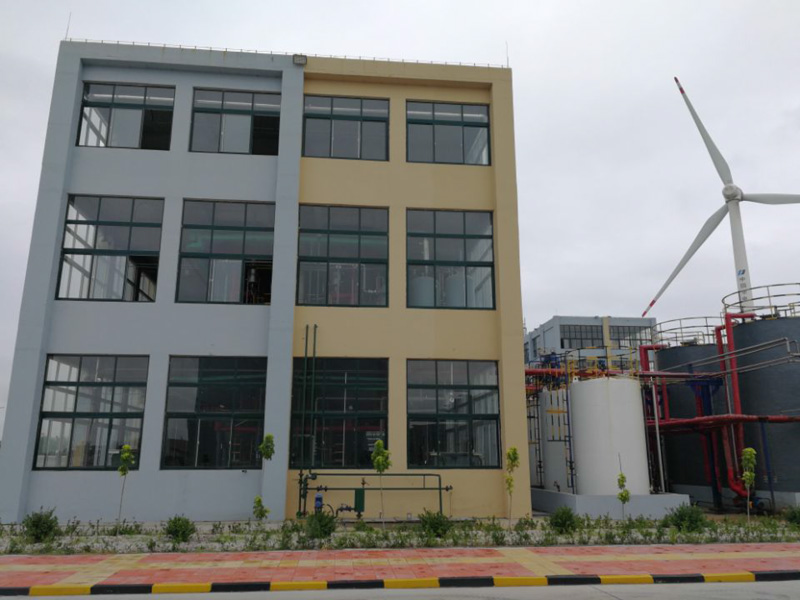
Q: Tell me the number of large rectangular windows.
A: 12